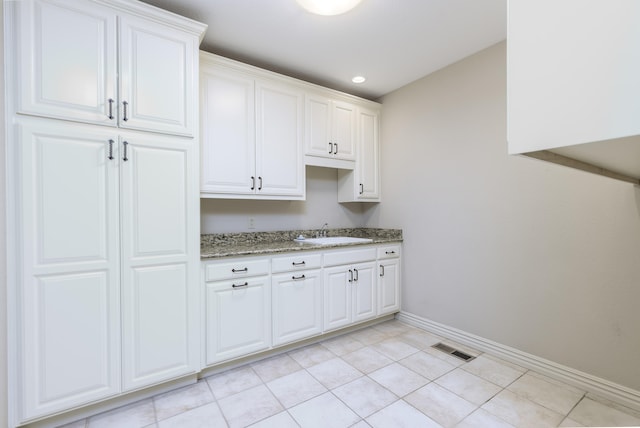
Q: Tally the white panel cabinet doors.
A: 14